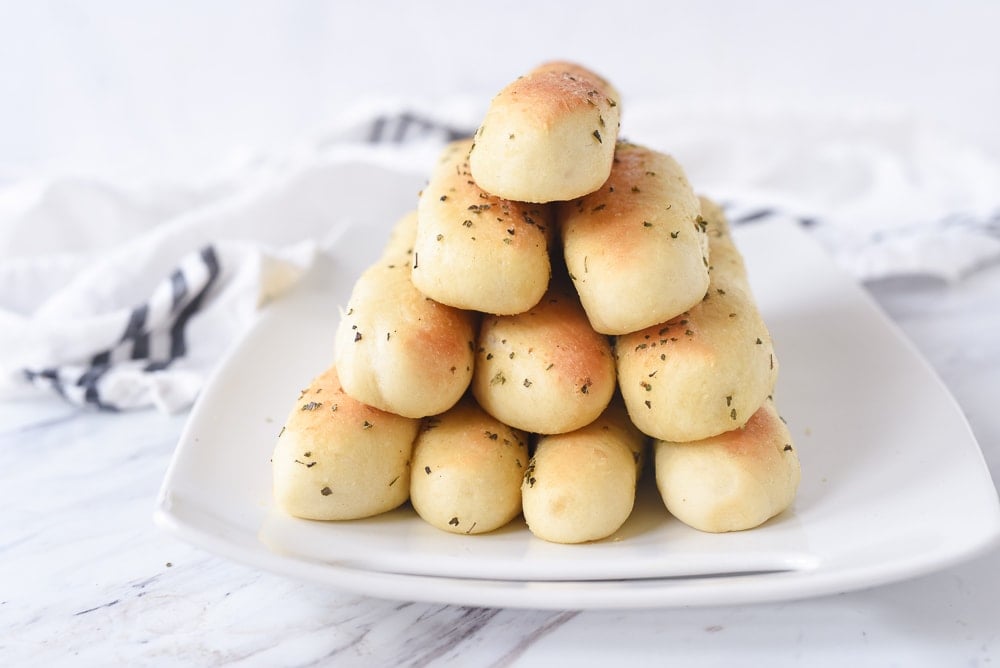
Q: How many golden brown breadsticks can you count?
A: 10